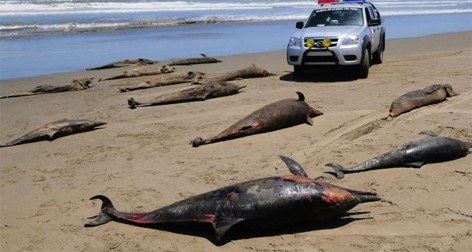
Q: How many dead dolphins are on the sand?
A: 12